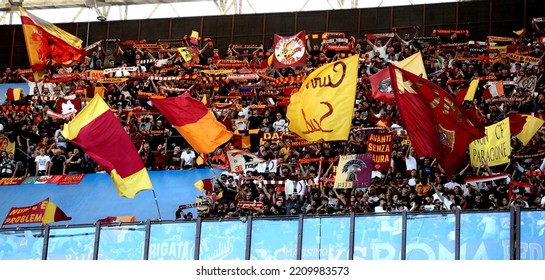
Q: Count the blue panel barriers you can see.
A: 11